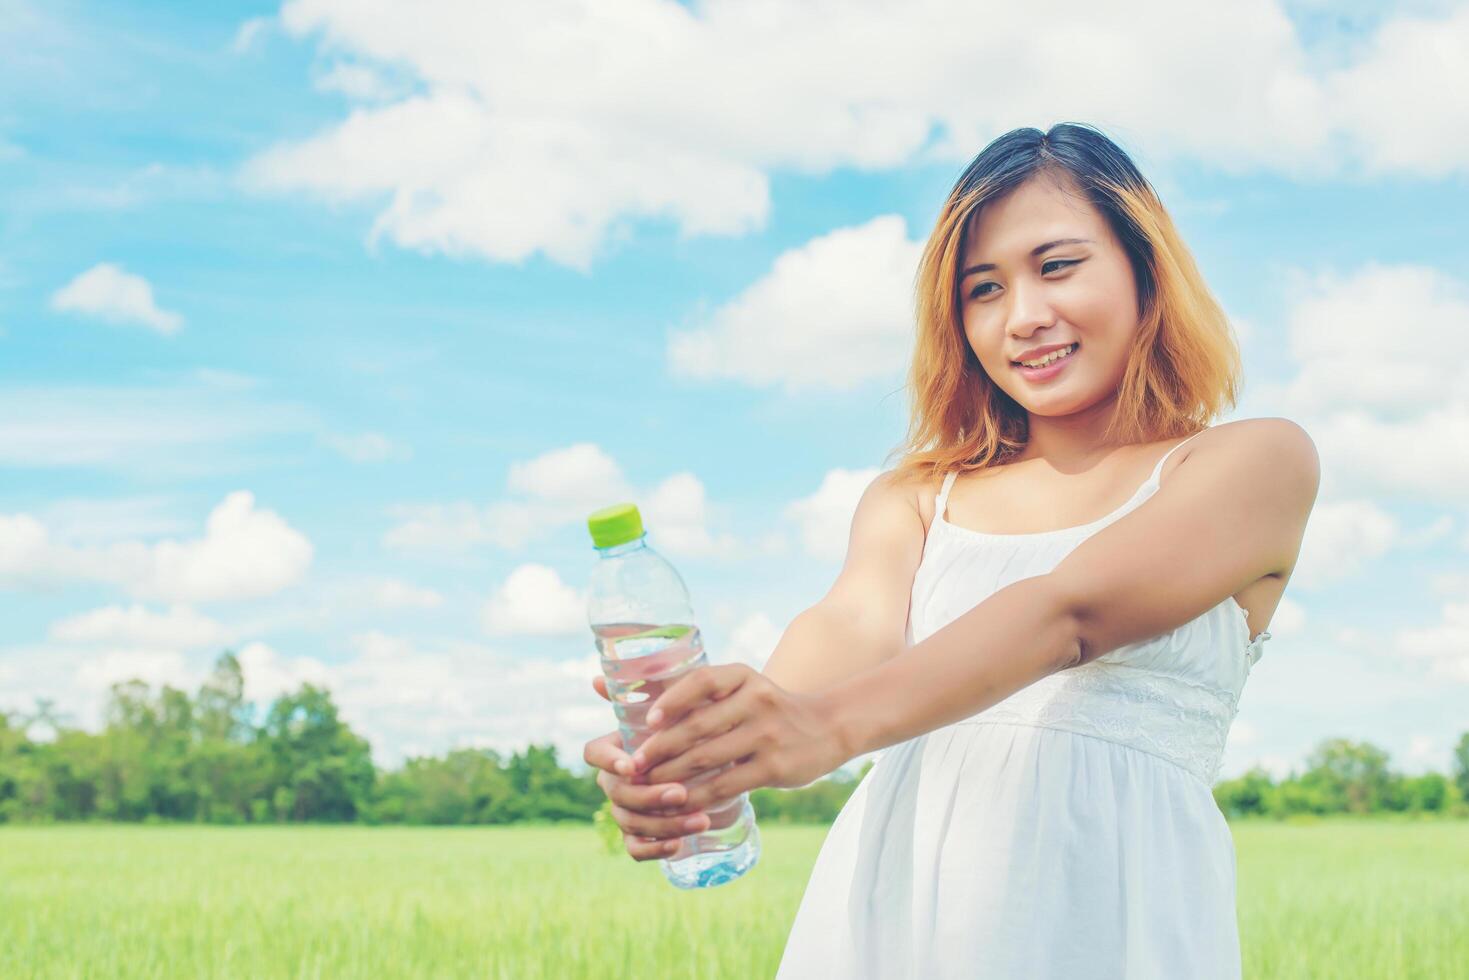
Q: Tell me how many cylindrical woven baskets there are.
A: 0